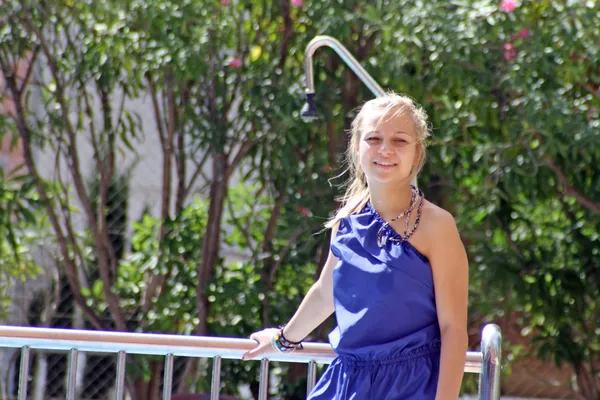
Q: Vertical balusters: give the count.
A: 7